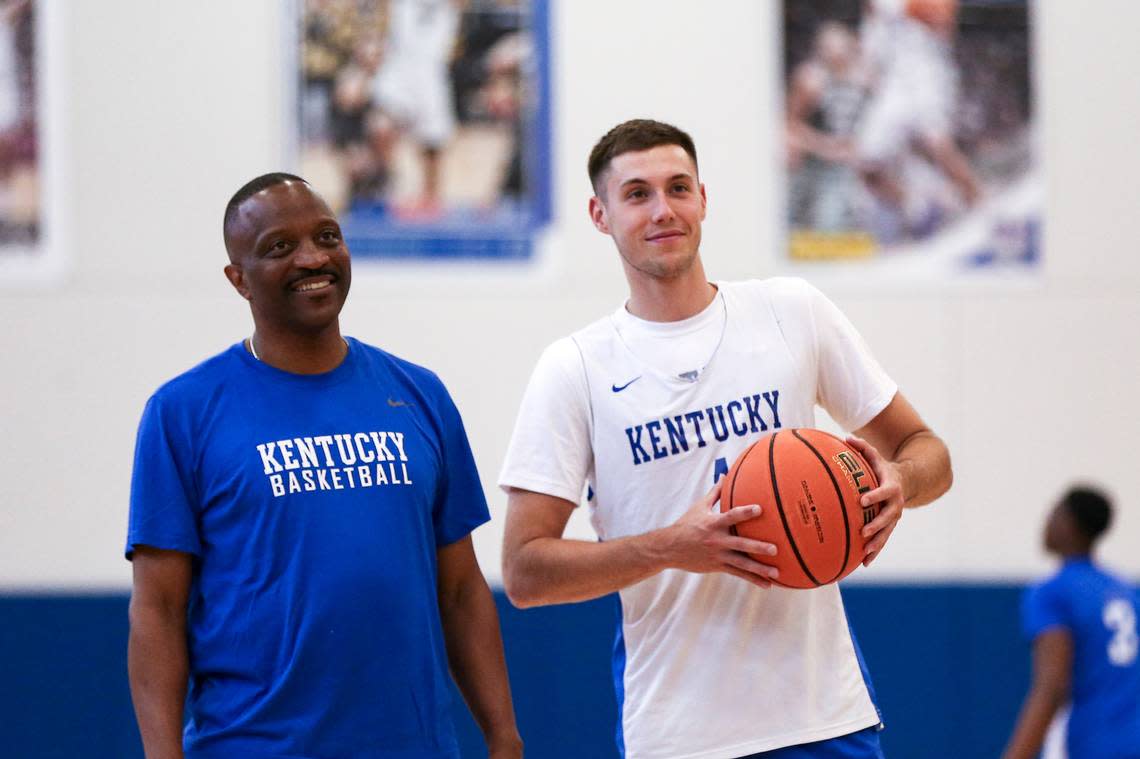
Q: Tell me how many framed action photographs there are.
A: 3